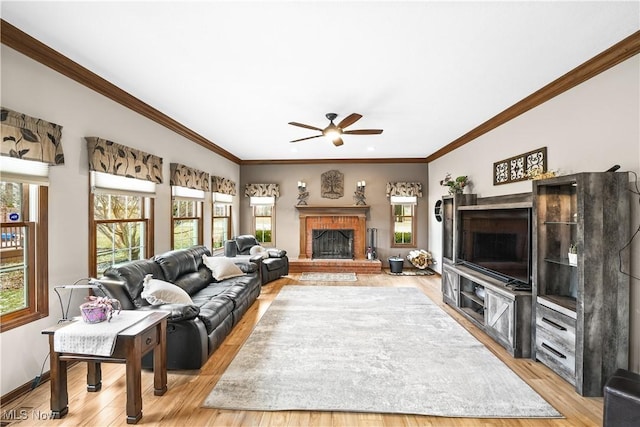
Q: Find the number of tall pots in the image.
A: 1